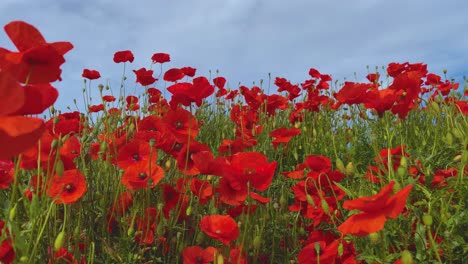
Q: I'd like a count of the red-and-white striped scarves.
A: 0